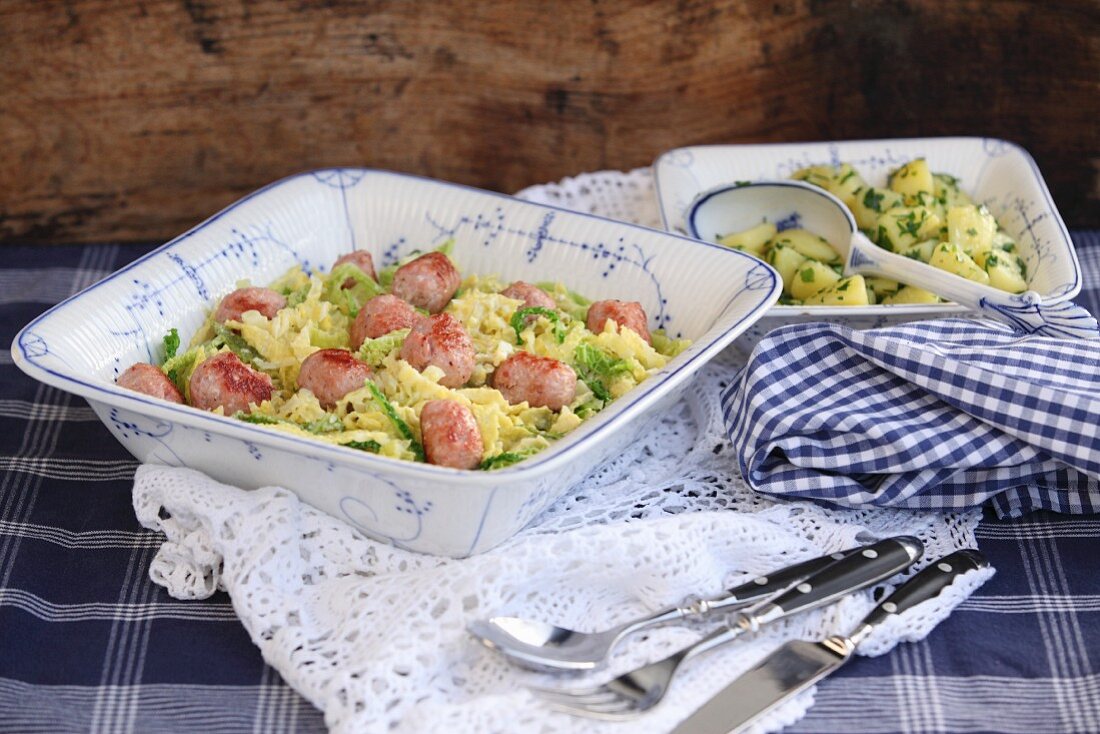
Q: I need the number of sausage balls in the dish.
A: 12